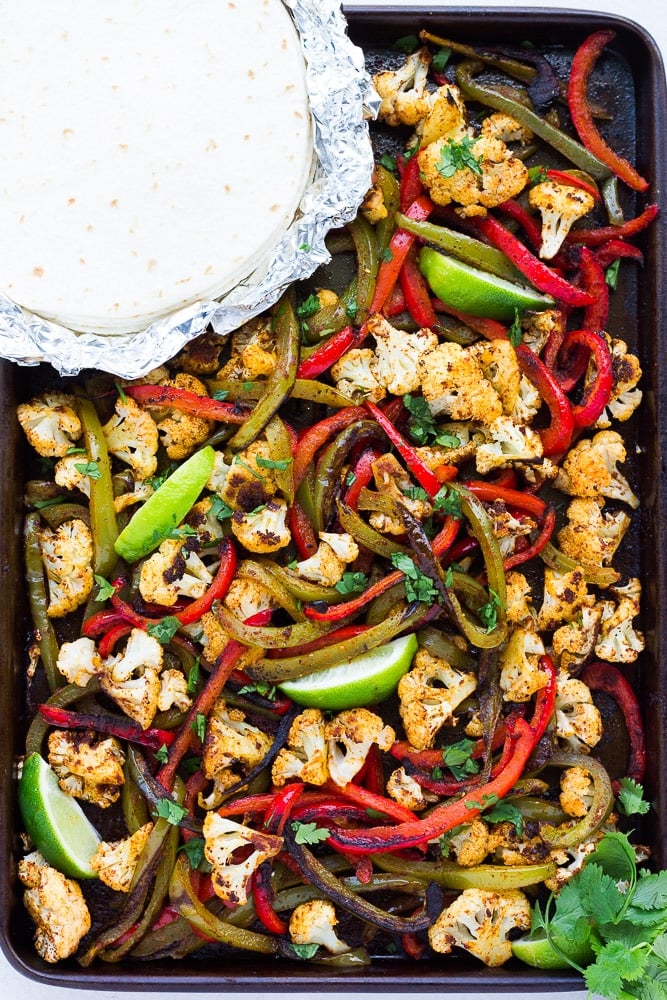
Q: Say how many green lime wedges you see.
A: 5